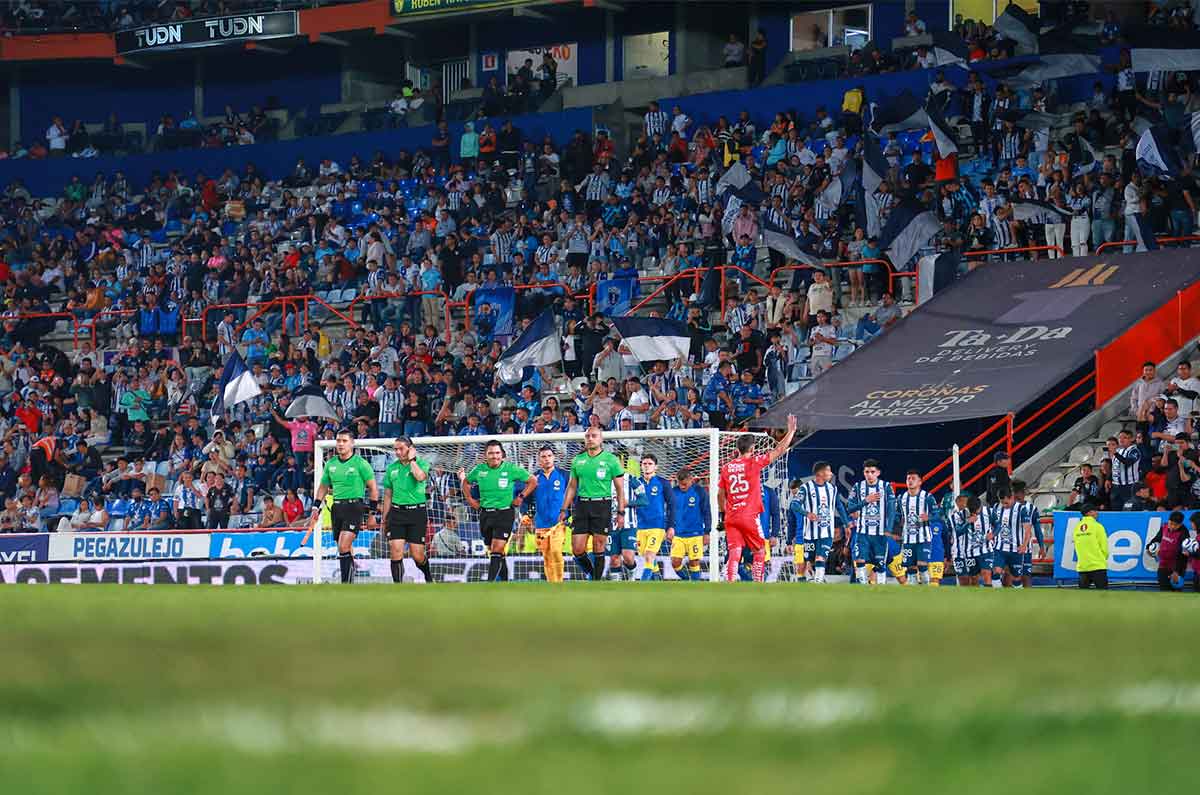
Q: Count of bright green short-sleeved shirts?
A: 4